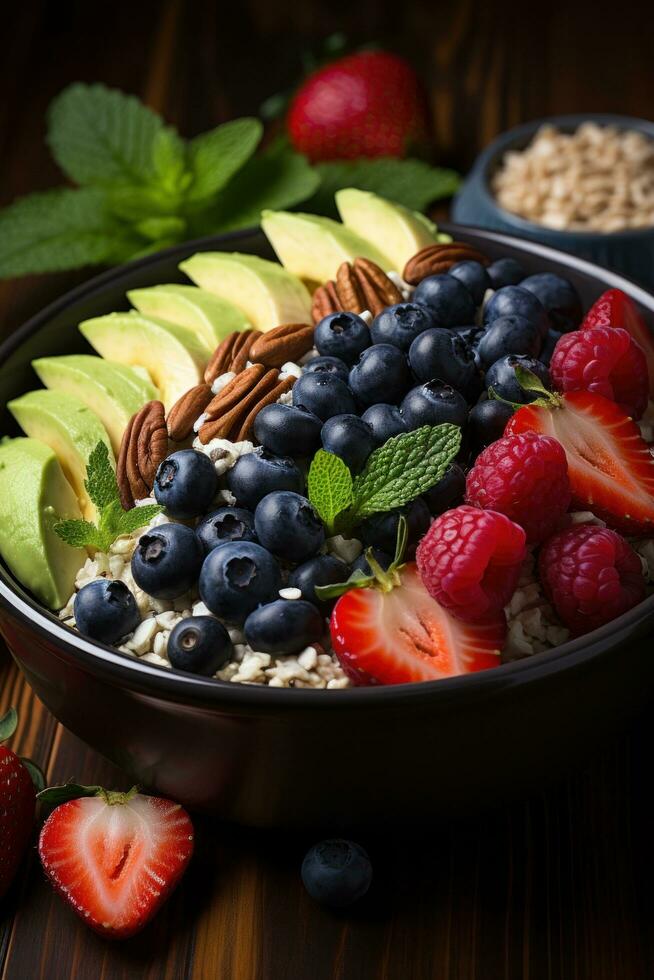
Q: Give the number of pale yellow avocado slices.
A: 8